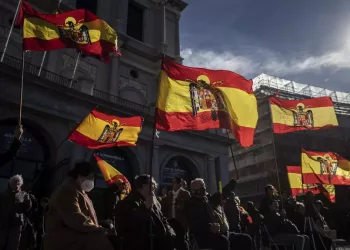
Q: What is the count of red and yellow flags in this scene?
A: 7